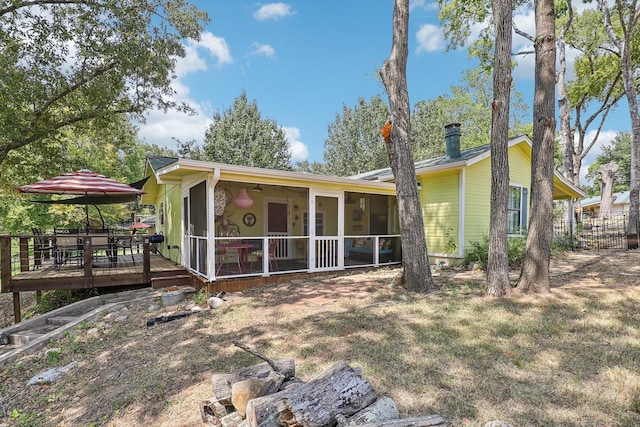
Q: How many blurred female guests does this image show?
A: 0